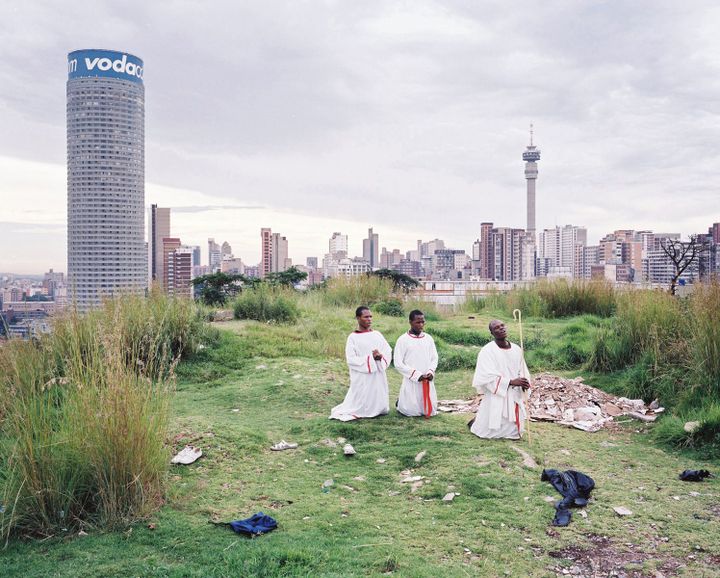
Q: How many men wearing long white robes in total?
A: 3